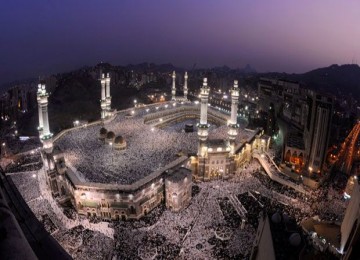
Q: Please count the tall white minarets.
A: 8